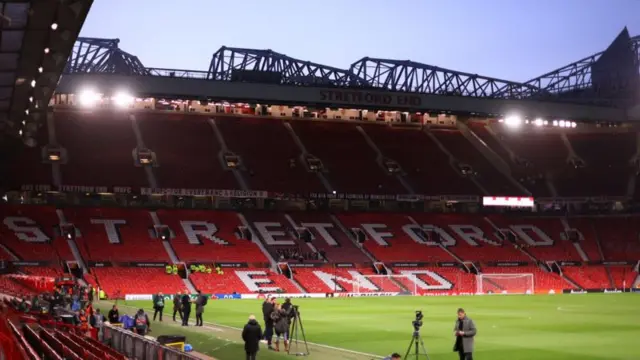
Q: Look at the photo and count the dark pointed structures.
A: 1